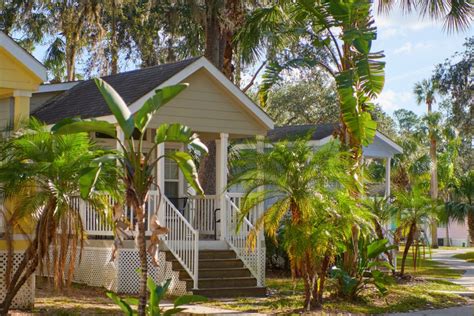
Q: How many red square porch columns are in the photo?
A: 0